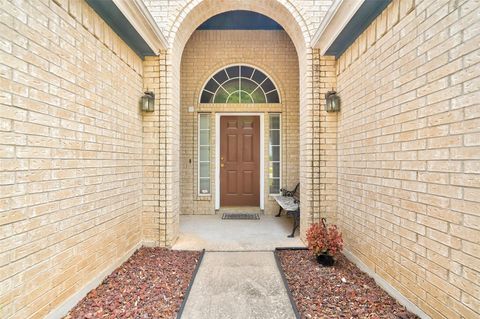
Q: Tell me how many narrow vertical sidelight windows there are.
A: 2